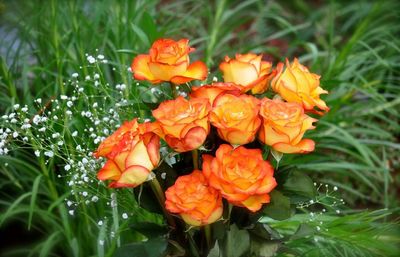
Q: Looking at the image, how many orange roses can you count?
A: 10